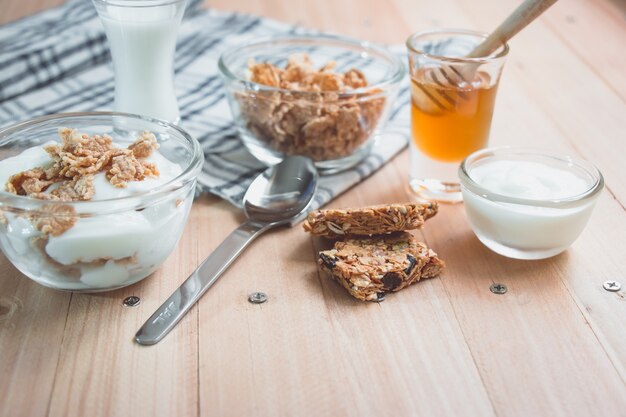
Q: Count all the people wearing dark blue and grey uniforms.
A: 0